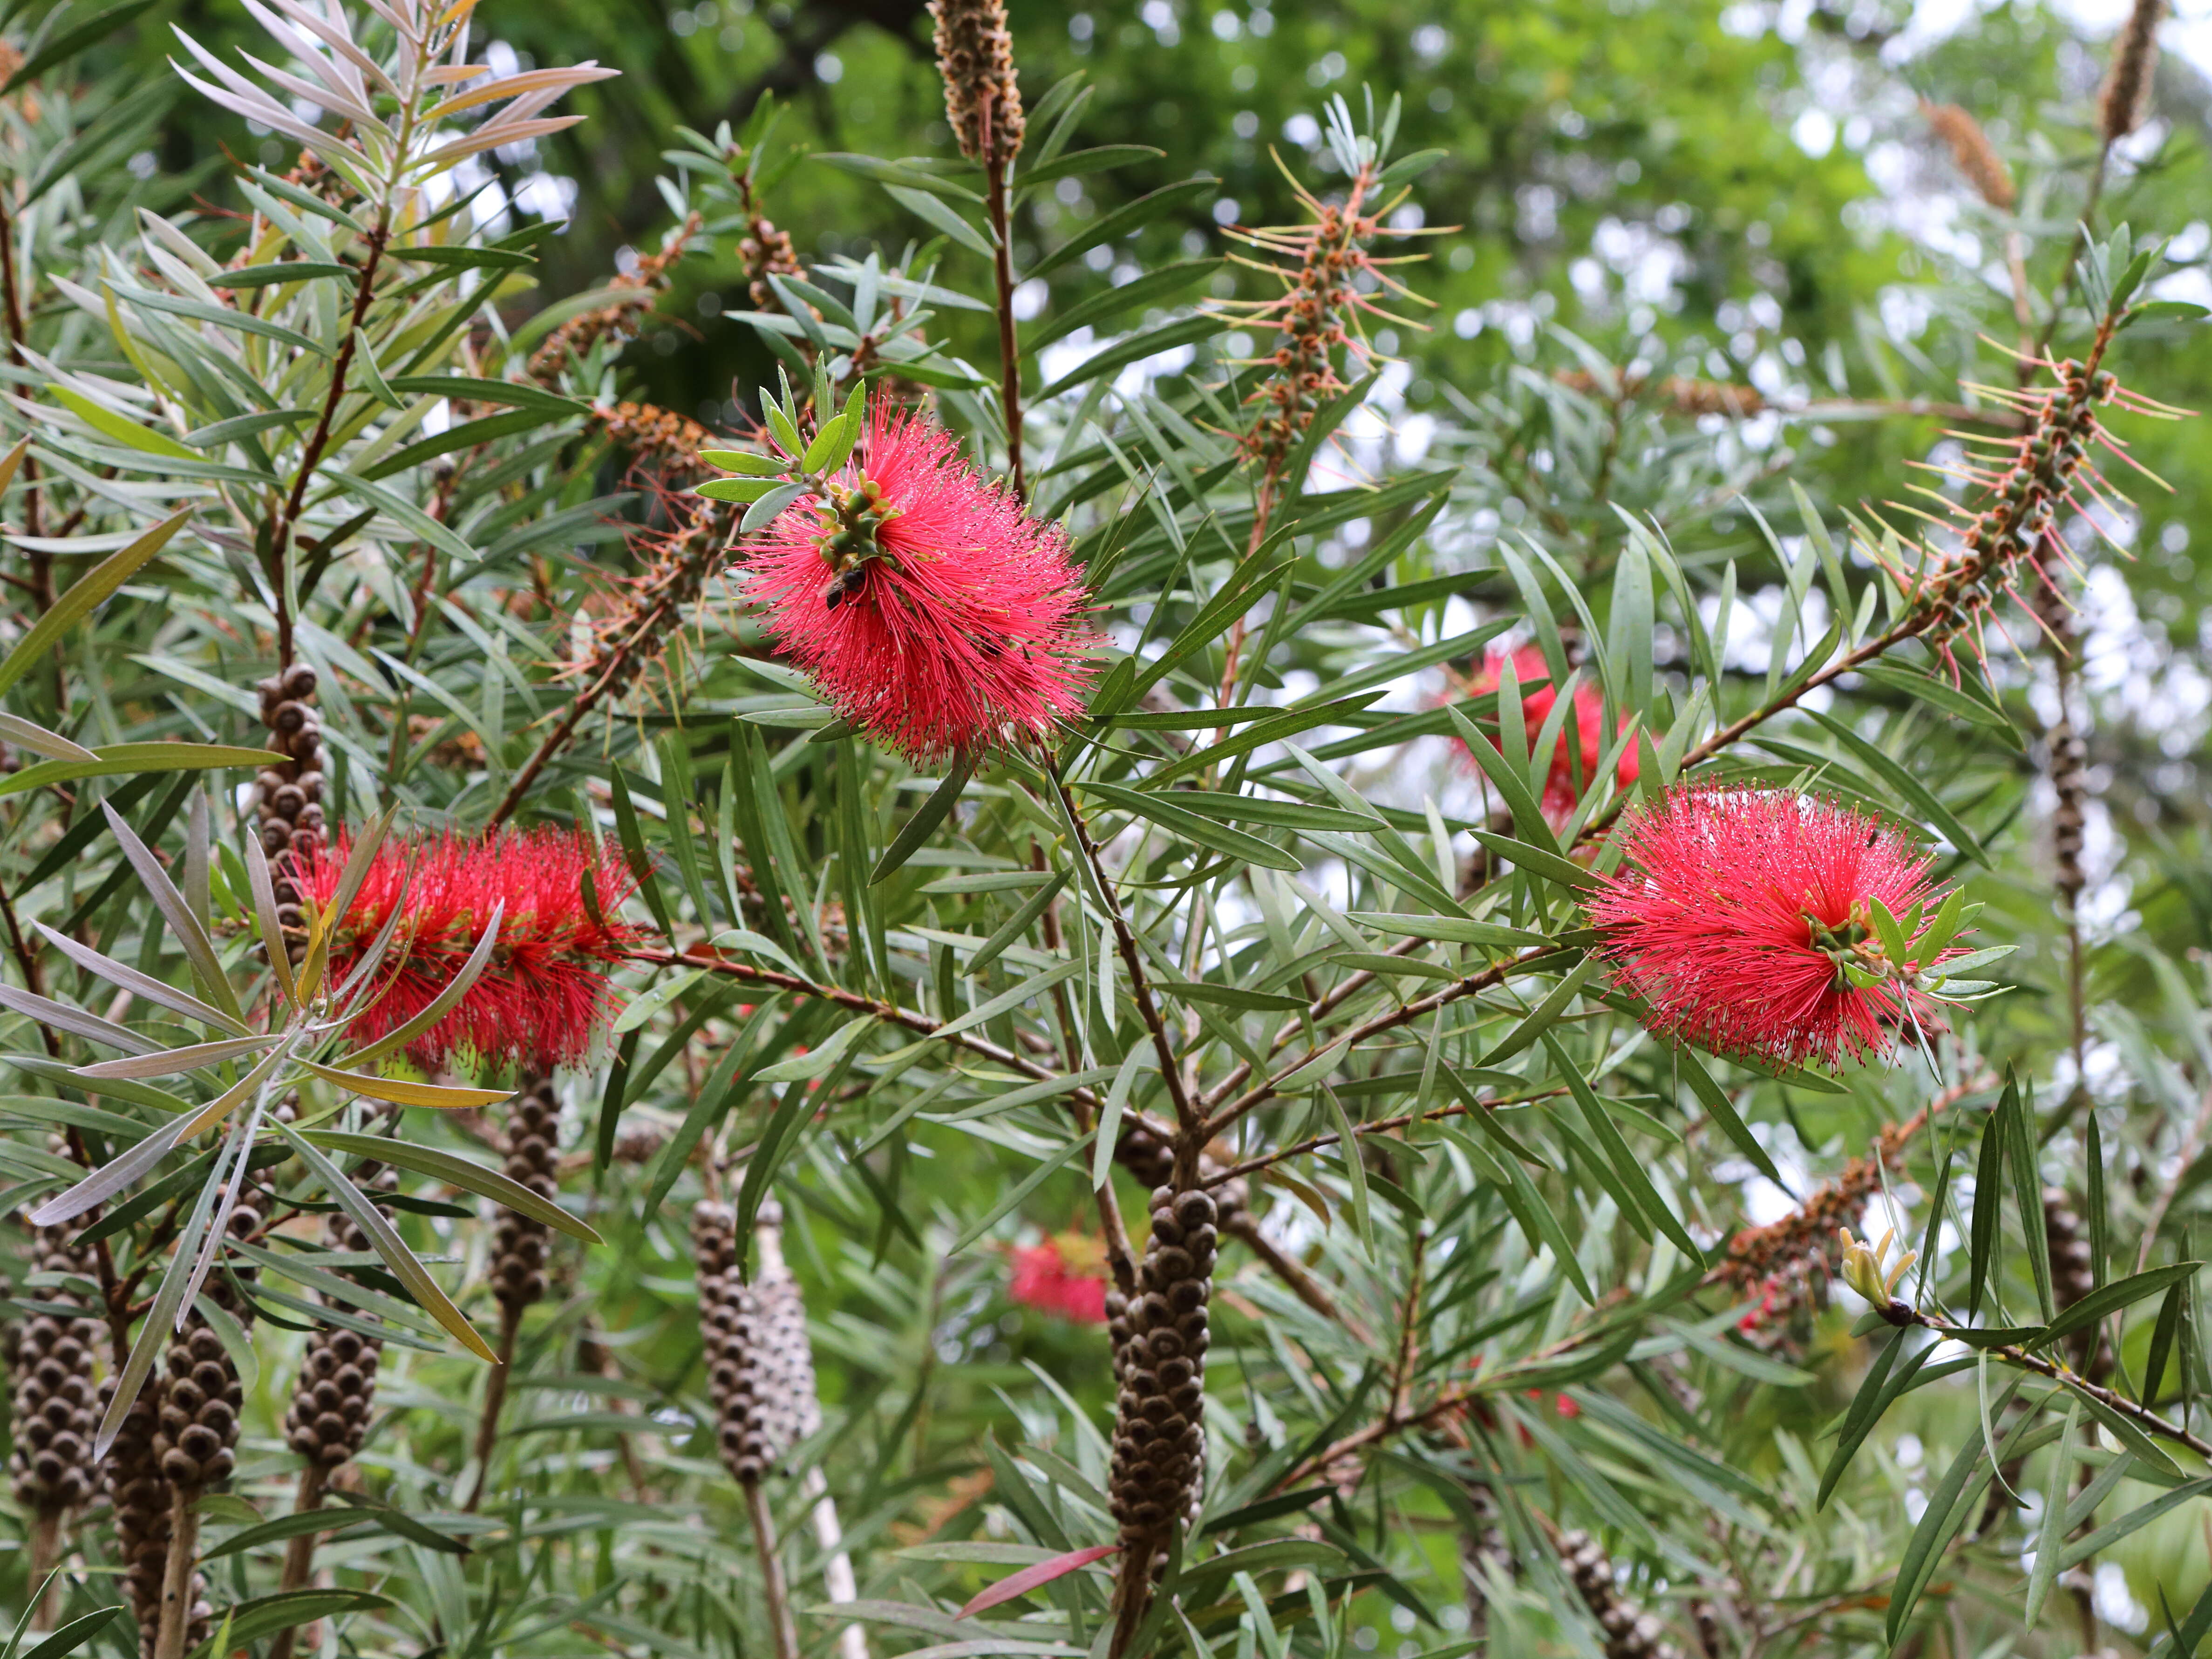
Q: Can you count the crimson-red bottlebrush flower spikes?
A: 5